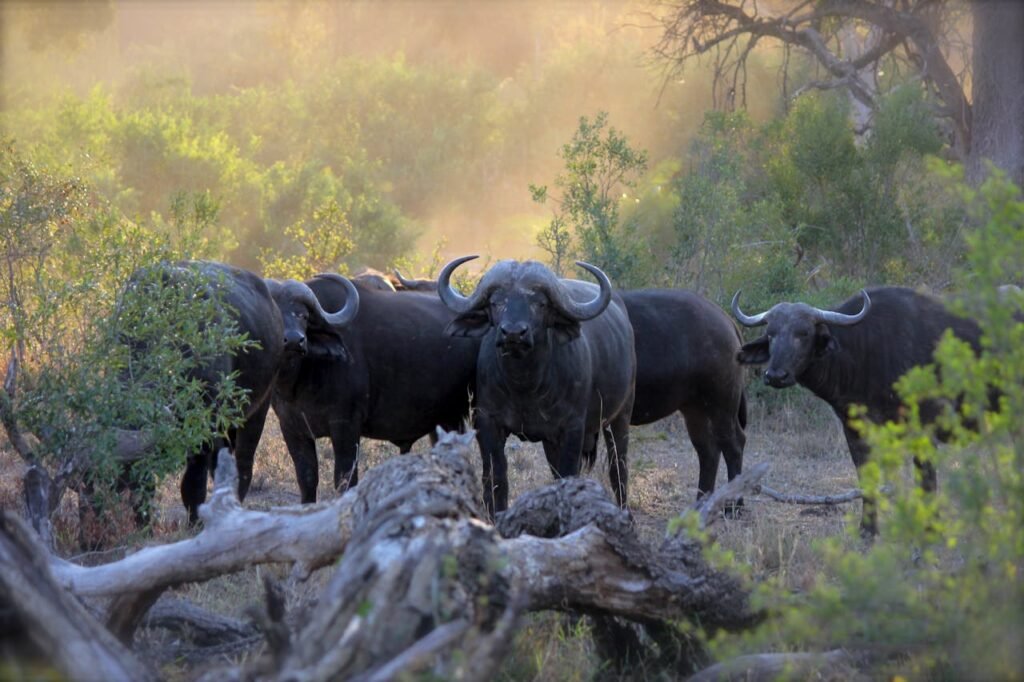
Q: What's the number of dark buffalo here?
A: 5